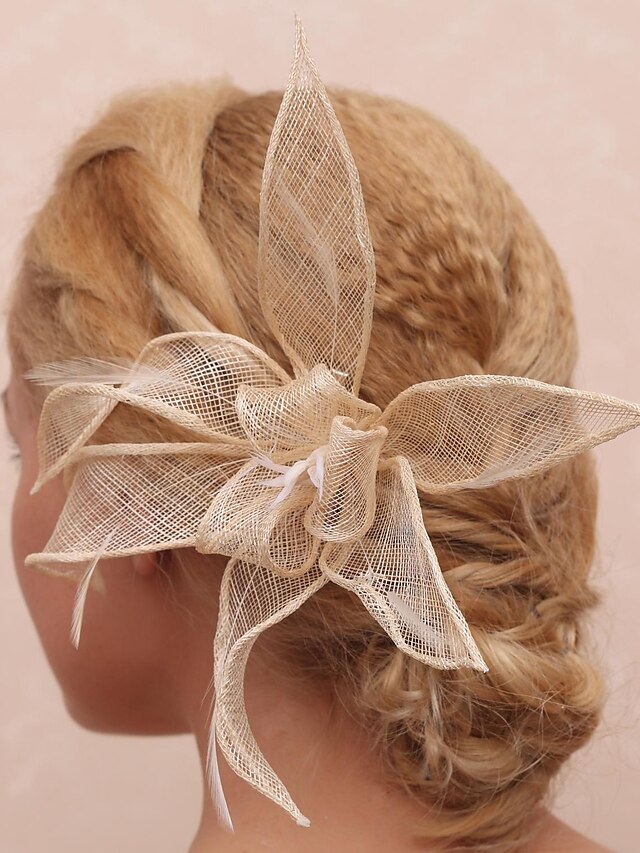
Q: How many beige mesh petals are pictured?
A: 6